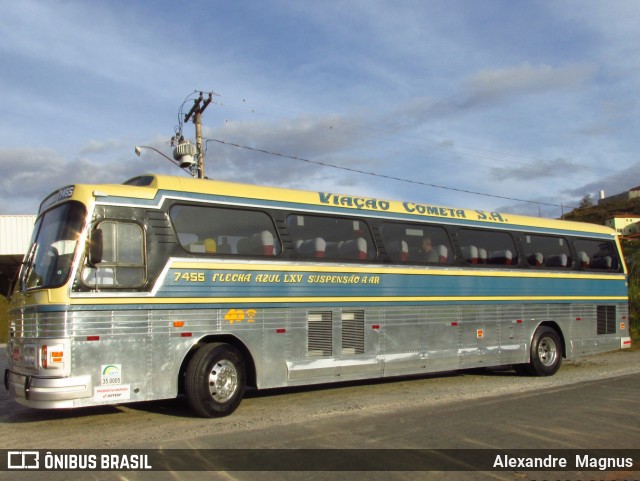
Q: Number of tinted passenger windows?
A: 6